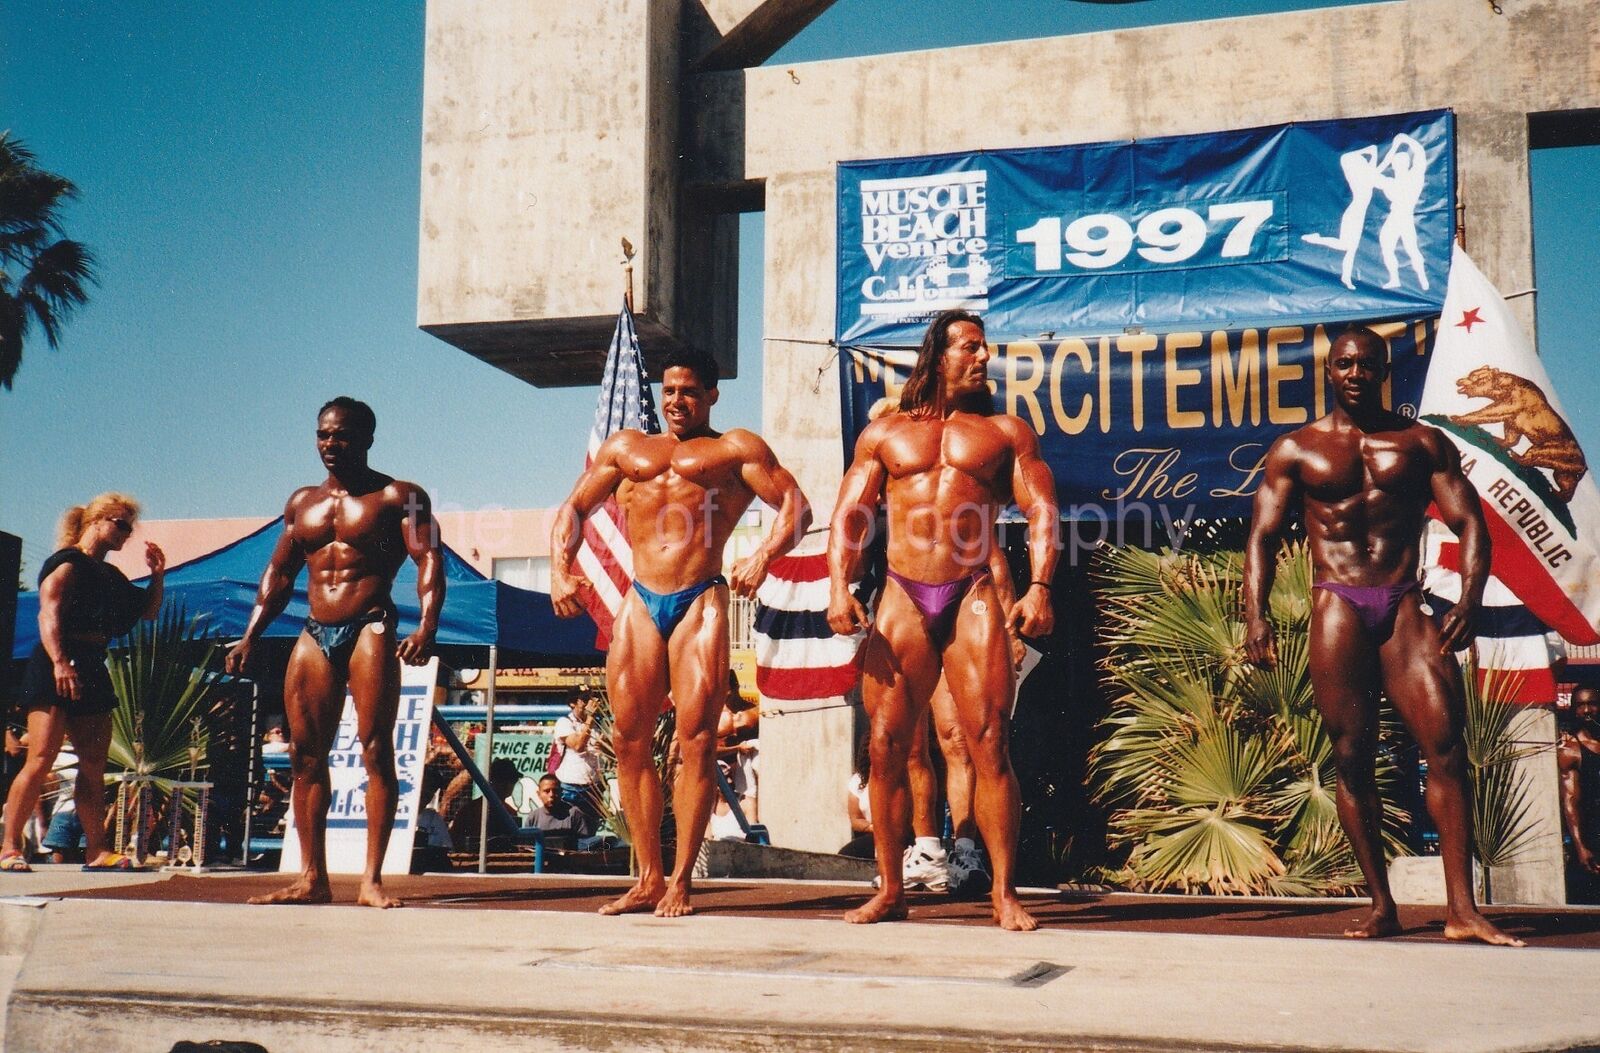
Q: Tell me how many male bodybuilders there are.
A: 4